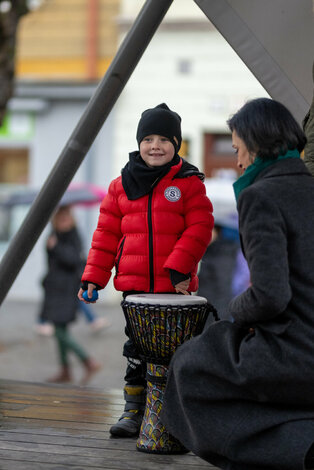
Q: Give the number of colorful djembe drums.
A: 1